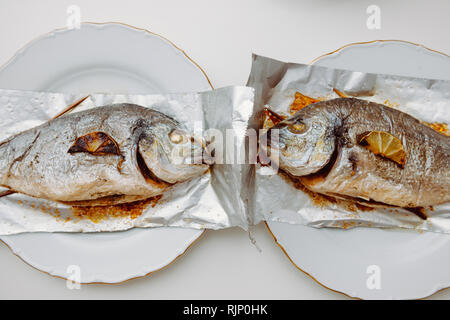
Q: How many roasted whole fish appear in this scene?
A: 2